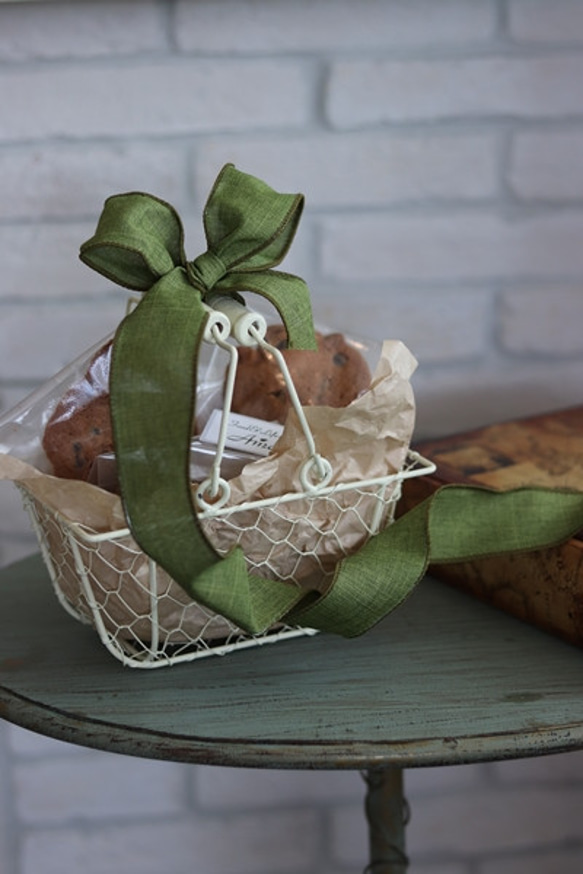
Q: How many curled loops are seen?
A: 2